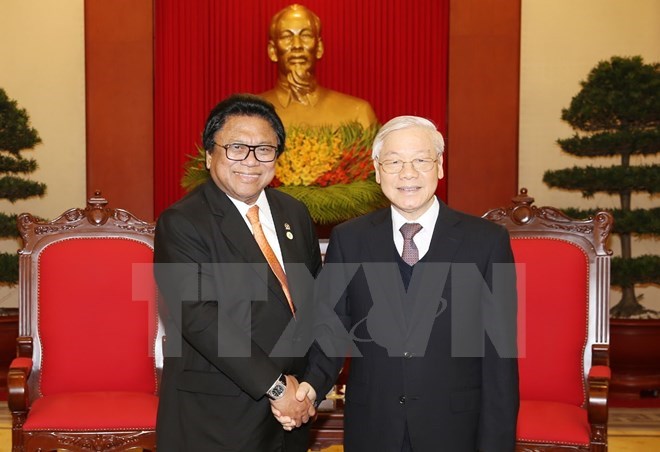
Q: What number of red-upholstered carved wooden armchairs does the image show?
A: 2